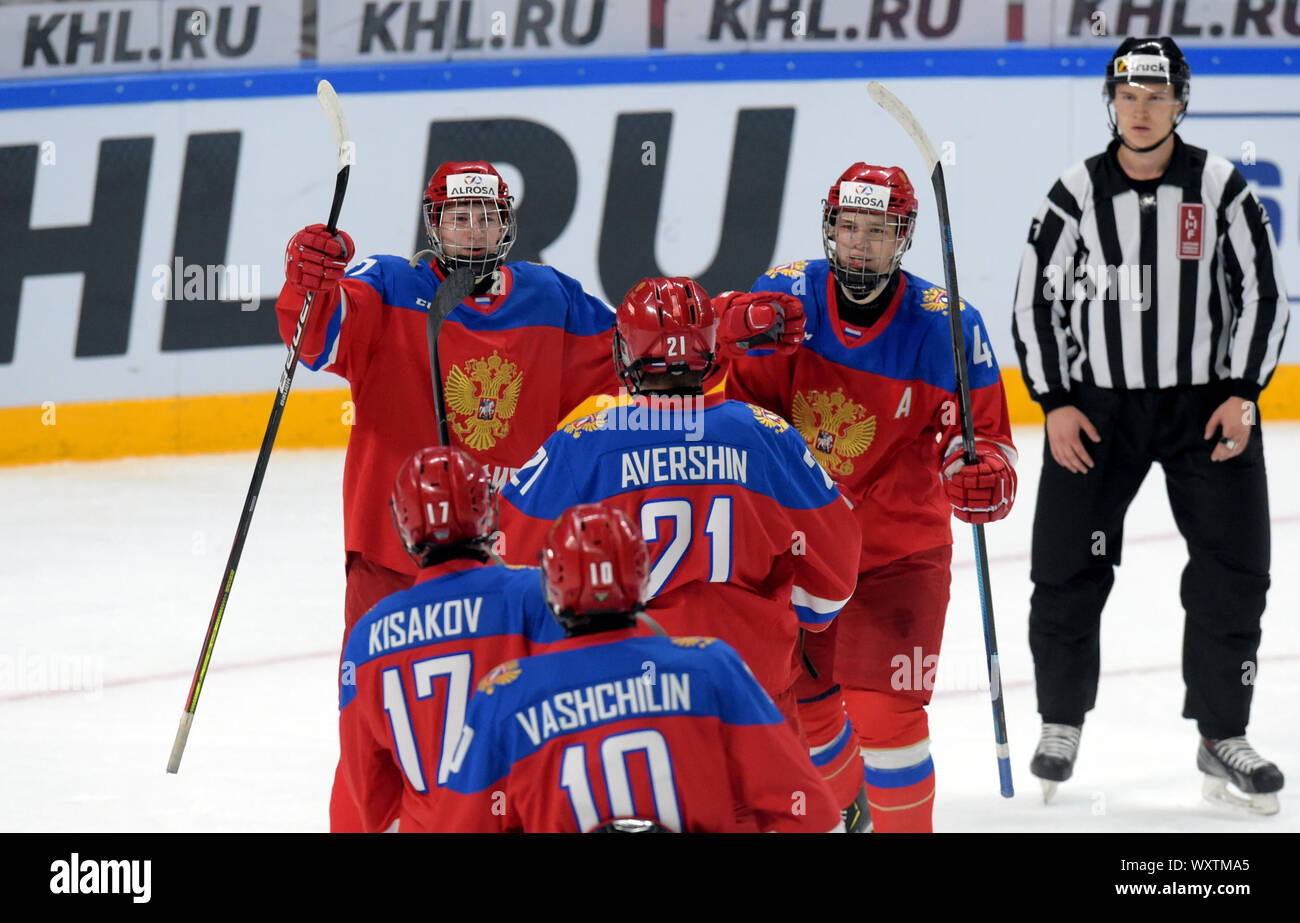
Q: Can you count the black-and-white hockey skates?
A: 2